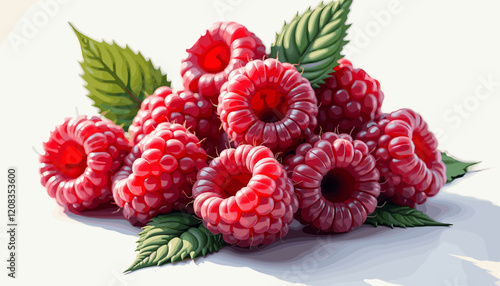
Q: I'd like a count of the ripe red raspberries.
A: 9